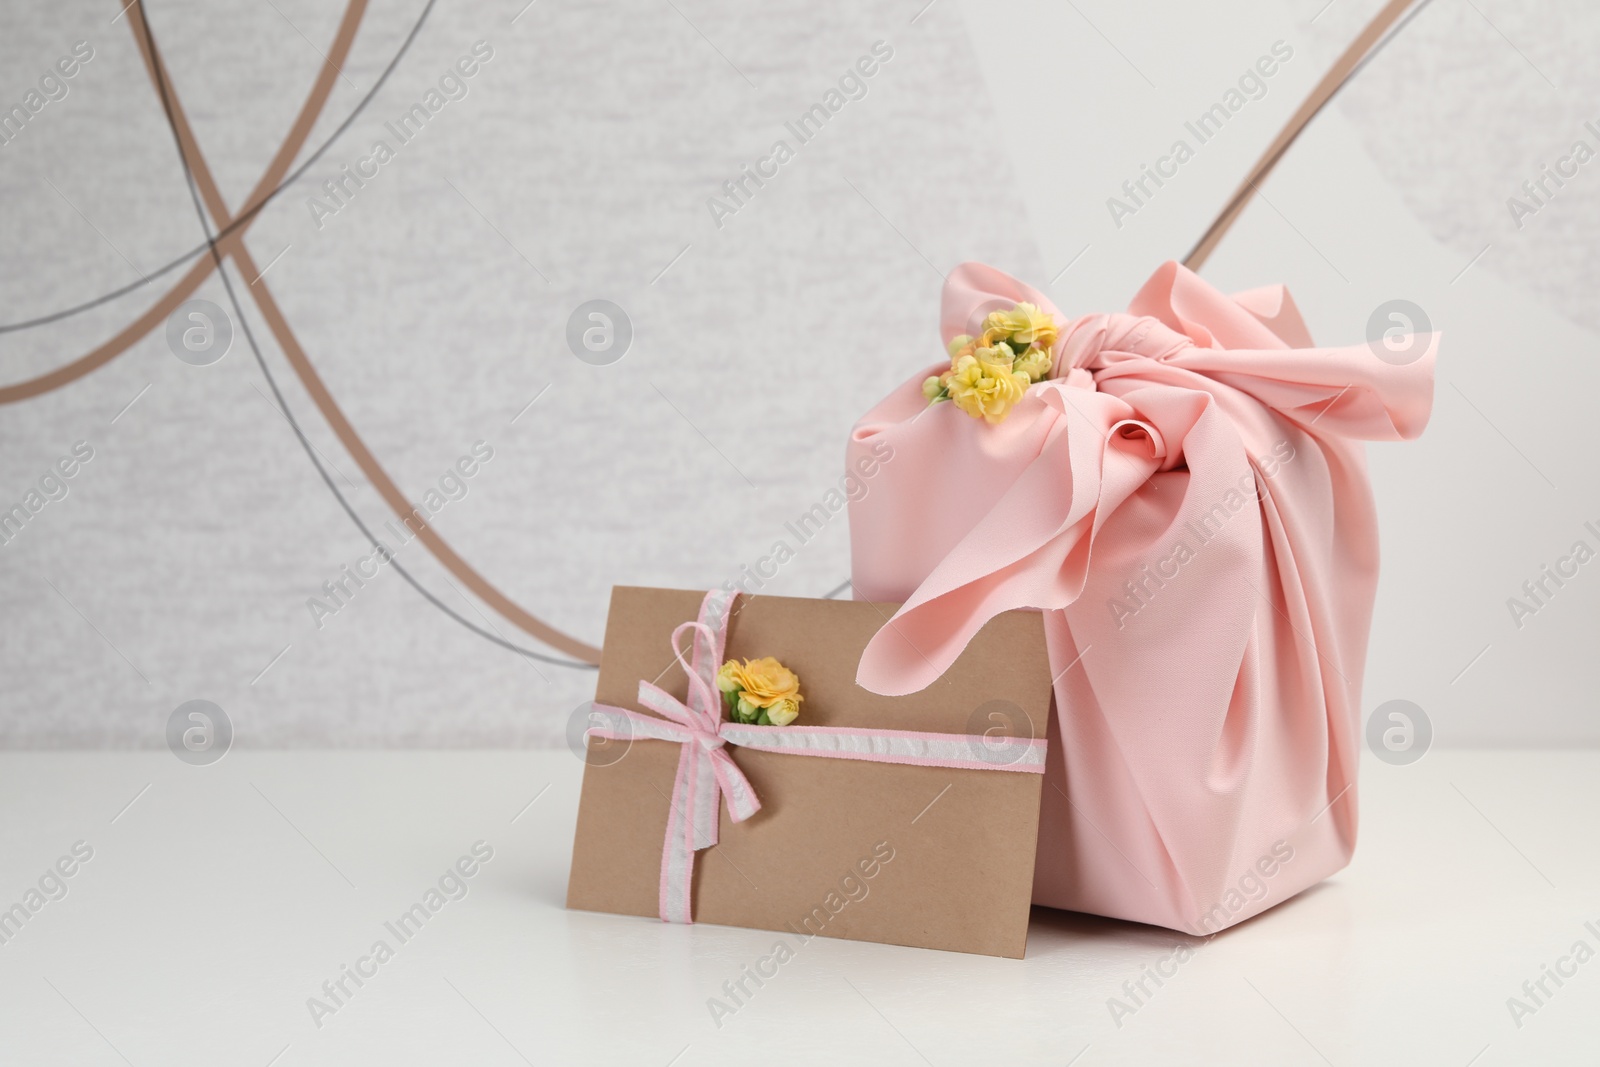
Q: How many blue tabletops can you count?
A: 0